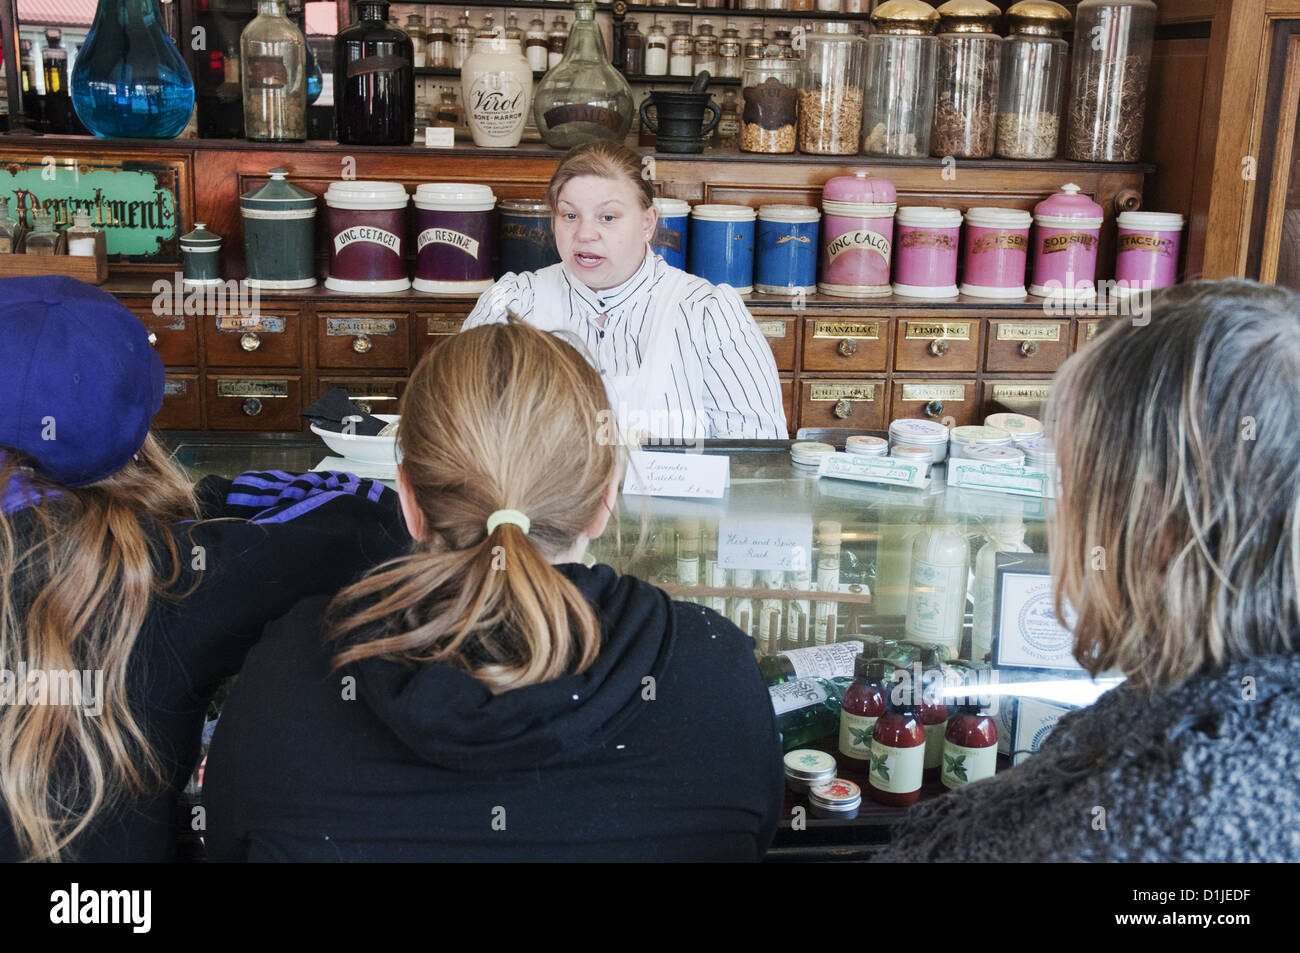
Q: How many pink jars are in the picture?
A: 5